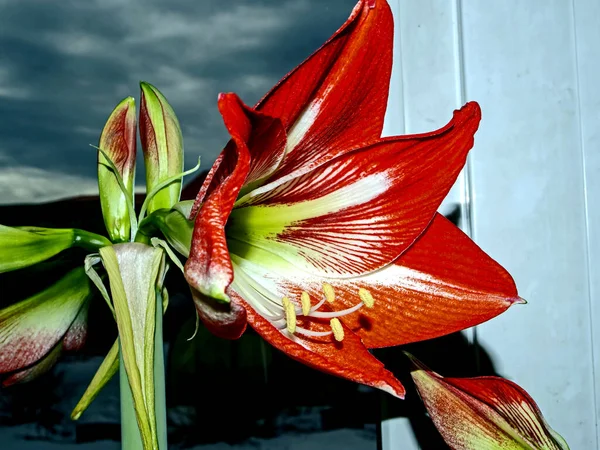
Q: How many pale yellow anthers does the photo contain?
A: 6